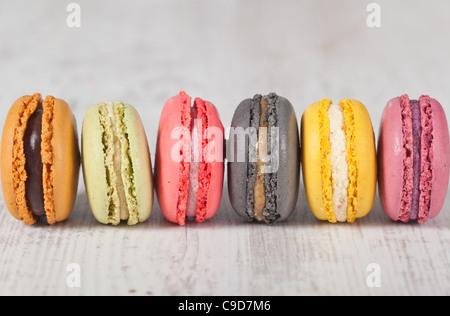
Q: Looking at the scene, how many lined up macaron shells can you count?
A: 12